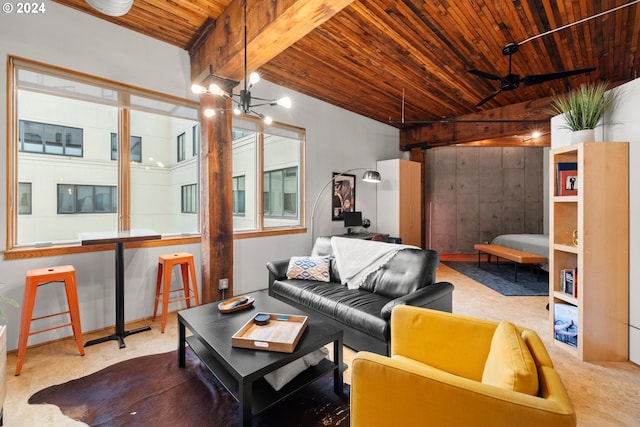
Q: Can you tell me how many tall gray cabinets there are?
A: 1